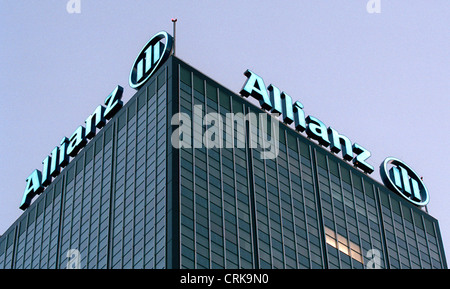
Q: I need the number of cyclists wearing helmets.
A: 0